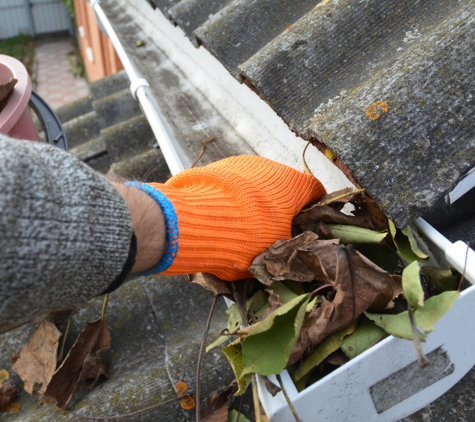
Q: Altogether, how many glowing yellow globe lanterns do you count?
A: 0